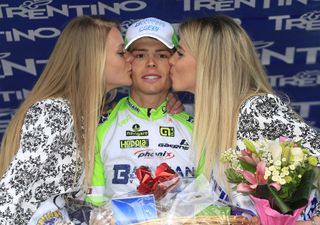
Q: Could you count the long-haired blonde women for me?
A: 2